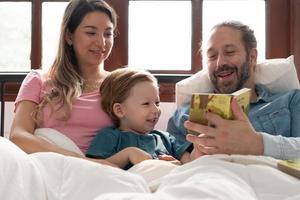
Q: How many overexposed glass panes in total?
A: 4